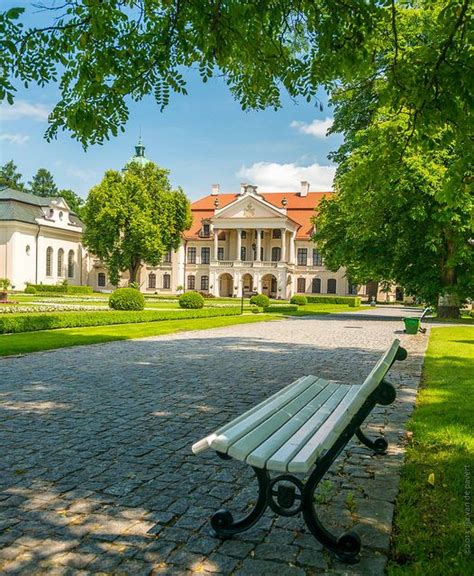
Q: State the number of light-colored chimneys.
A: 3